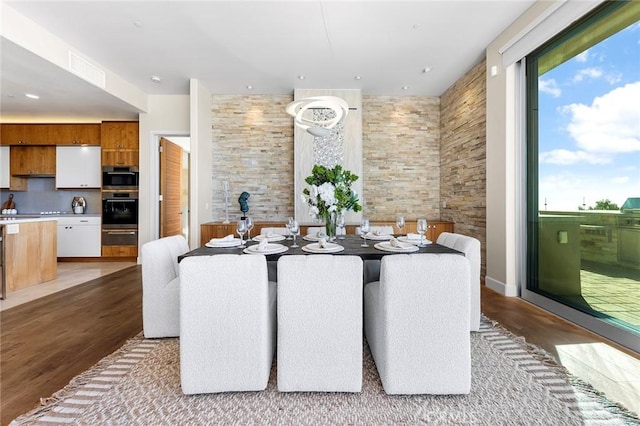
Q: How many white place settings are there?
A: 8